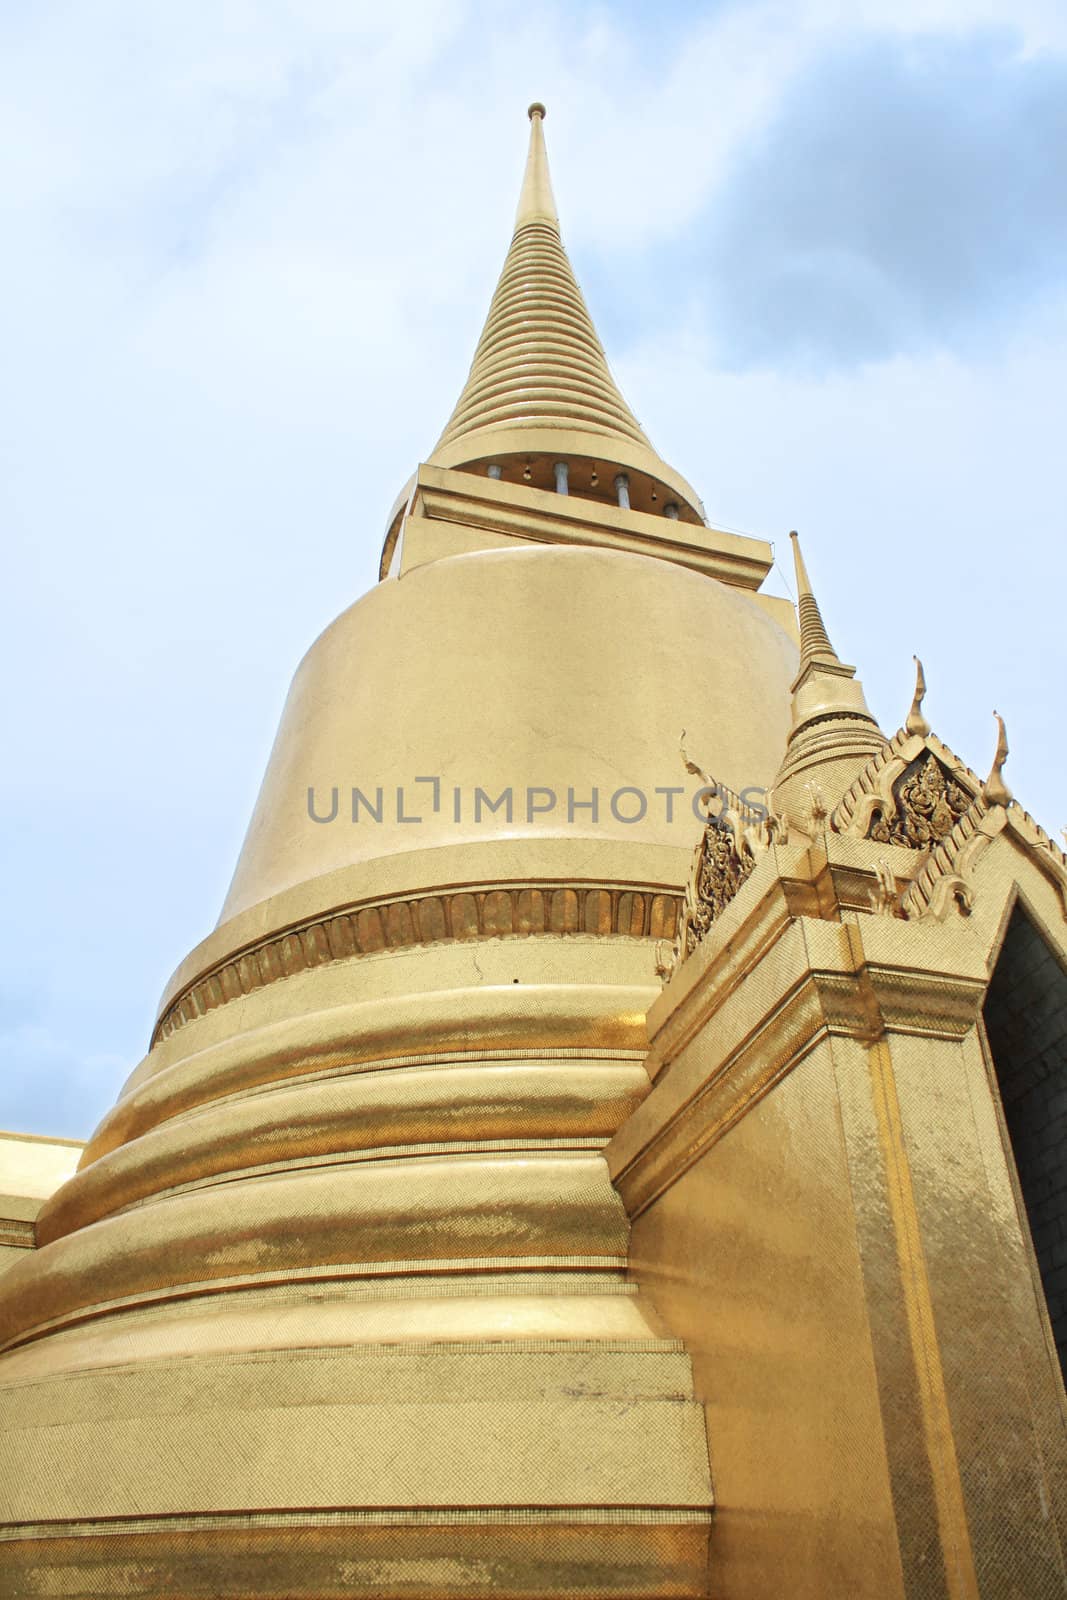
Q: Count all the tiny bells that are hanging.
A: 3